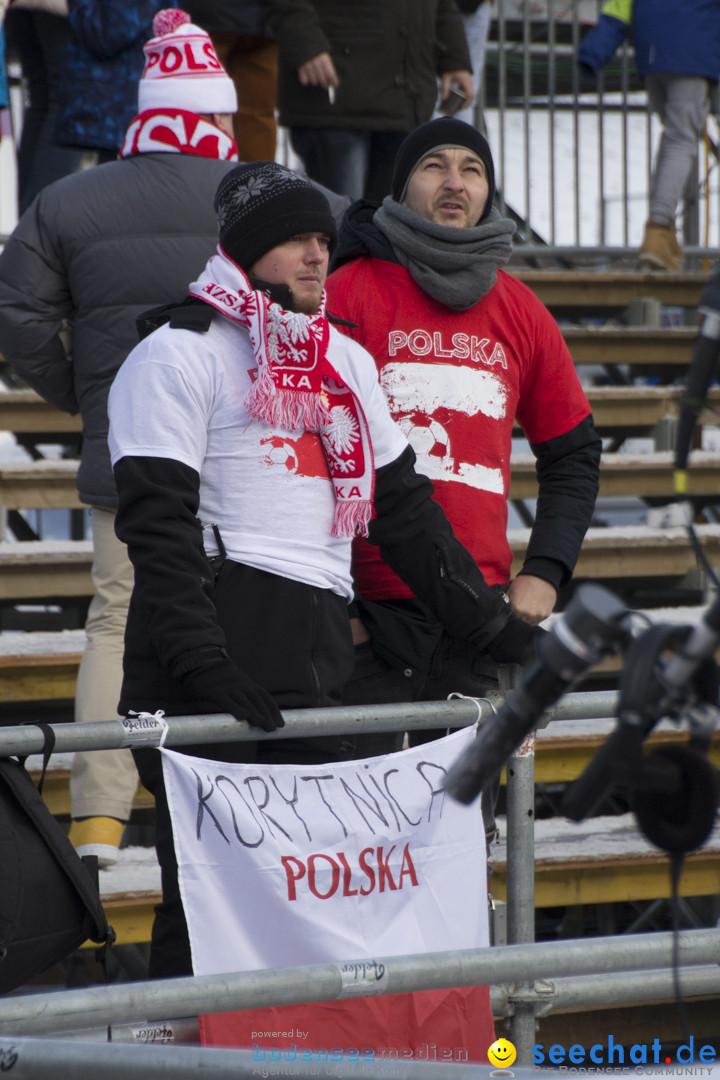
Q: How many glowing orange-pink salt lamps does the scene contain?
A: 0